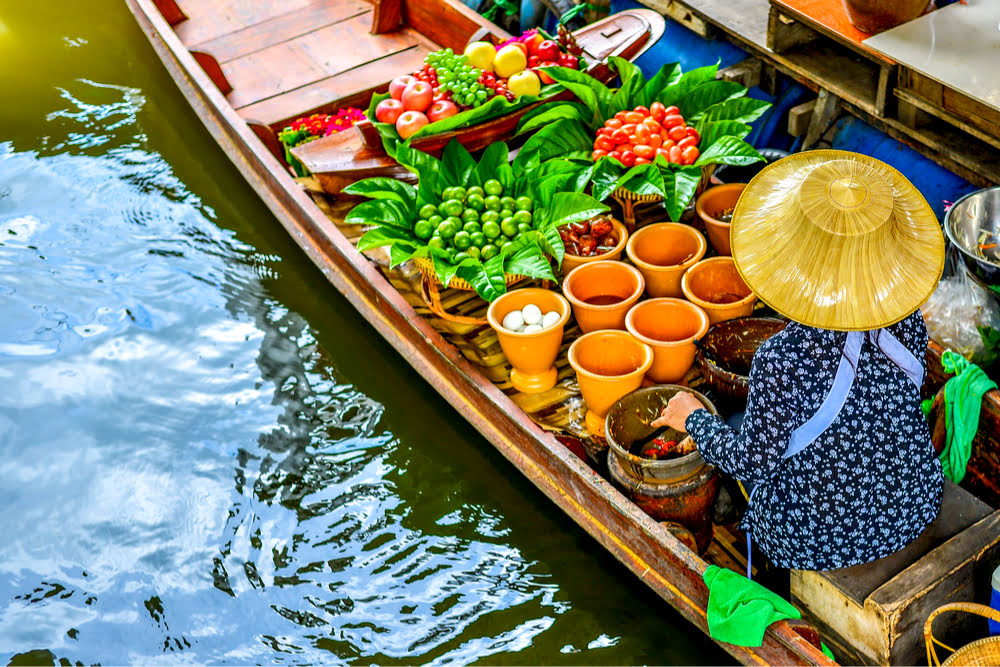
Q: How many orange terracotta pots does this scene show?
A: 8